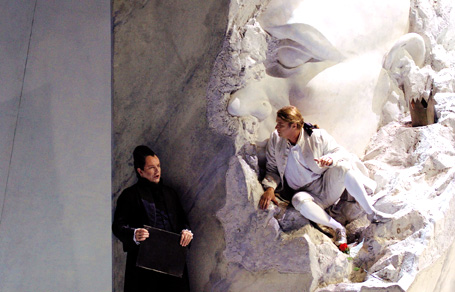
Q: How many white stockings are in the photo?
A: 2